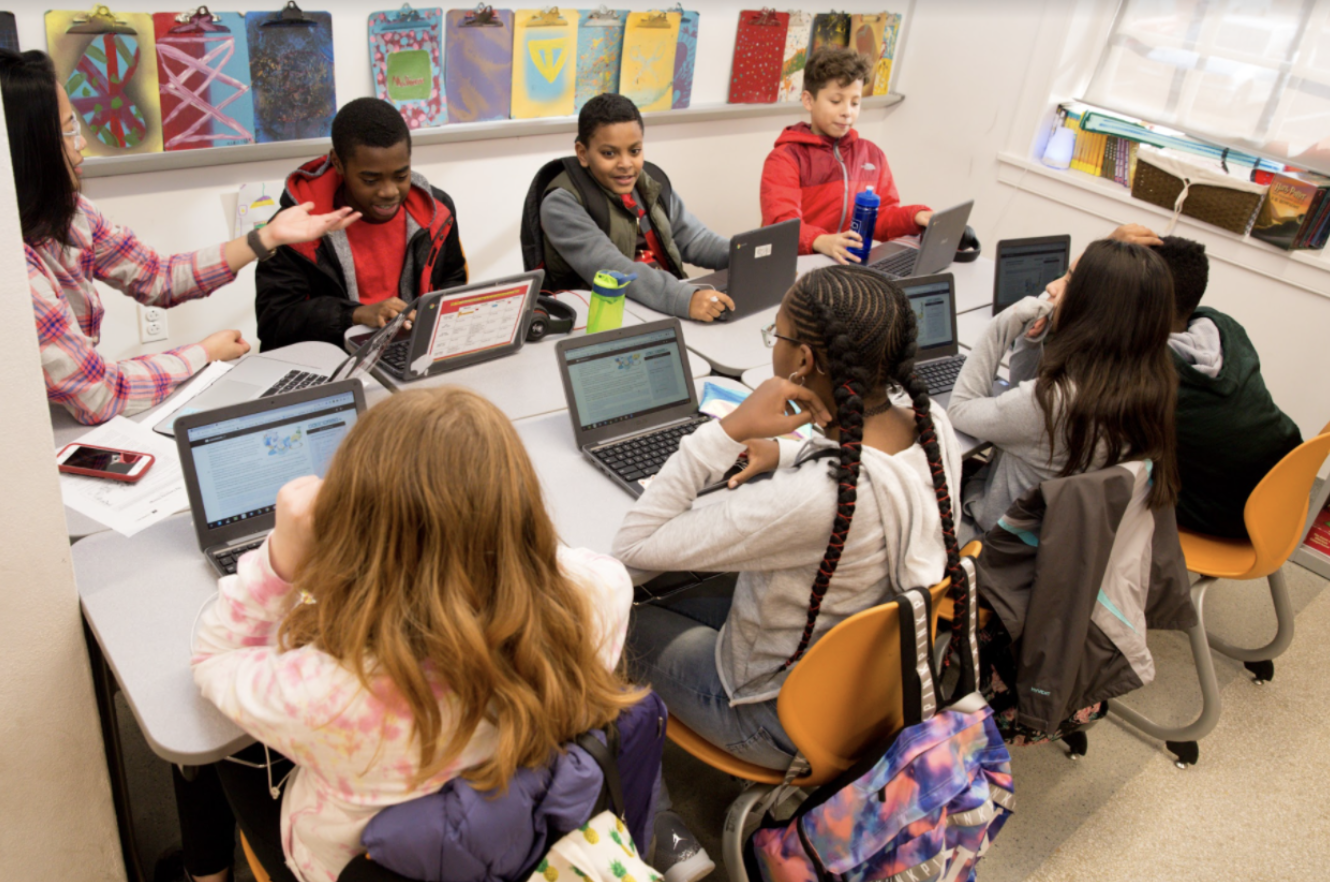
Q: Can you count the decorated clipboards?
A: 15